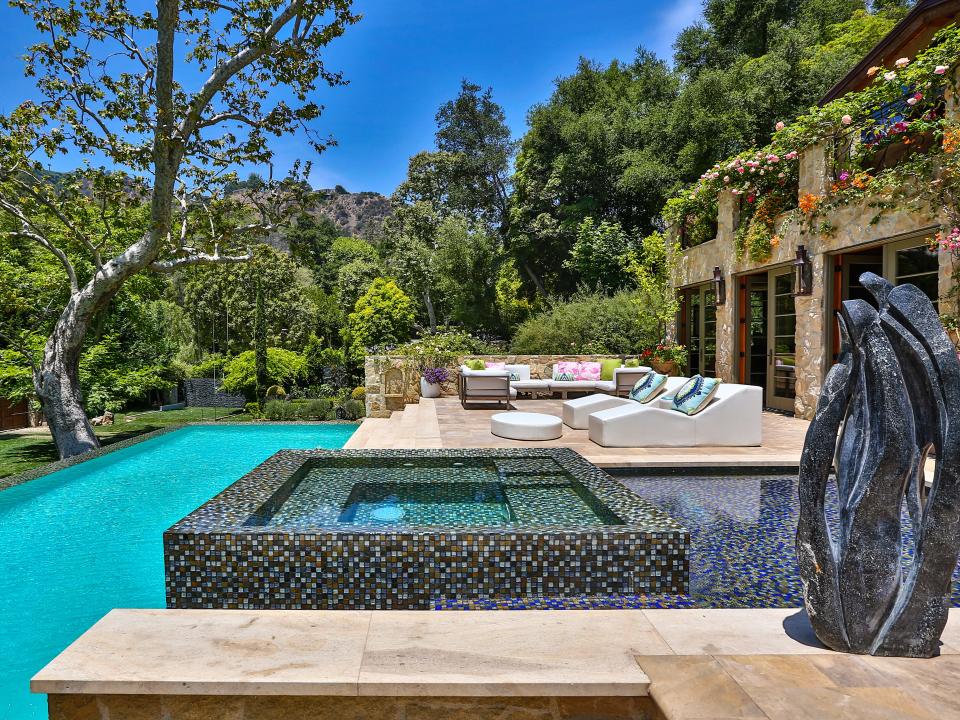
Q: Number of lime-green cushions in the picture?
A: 3